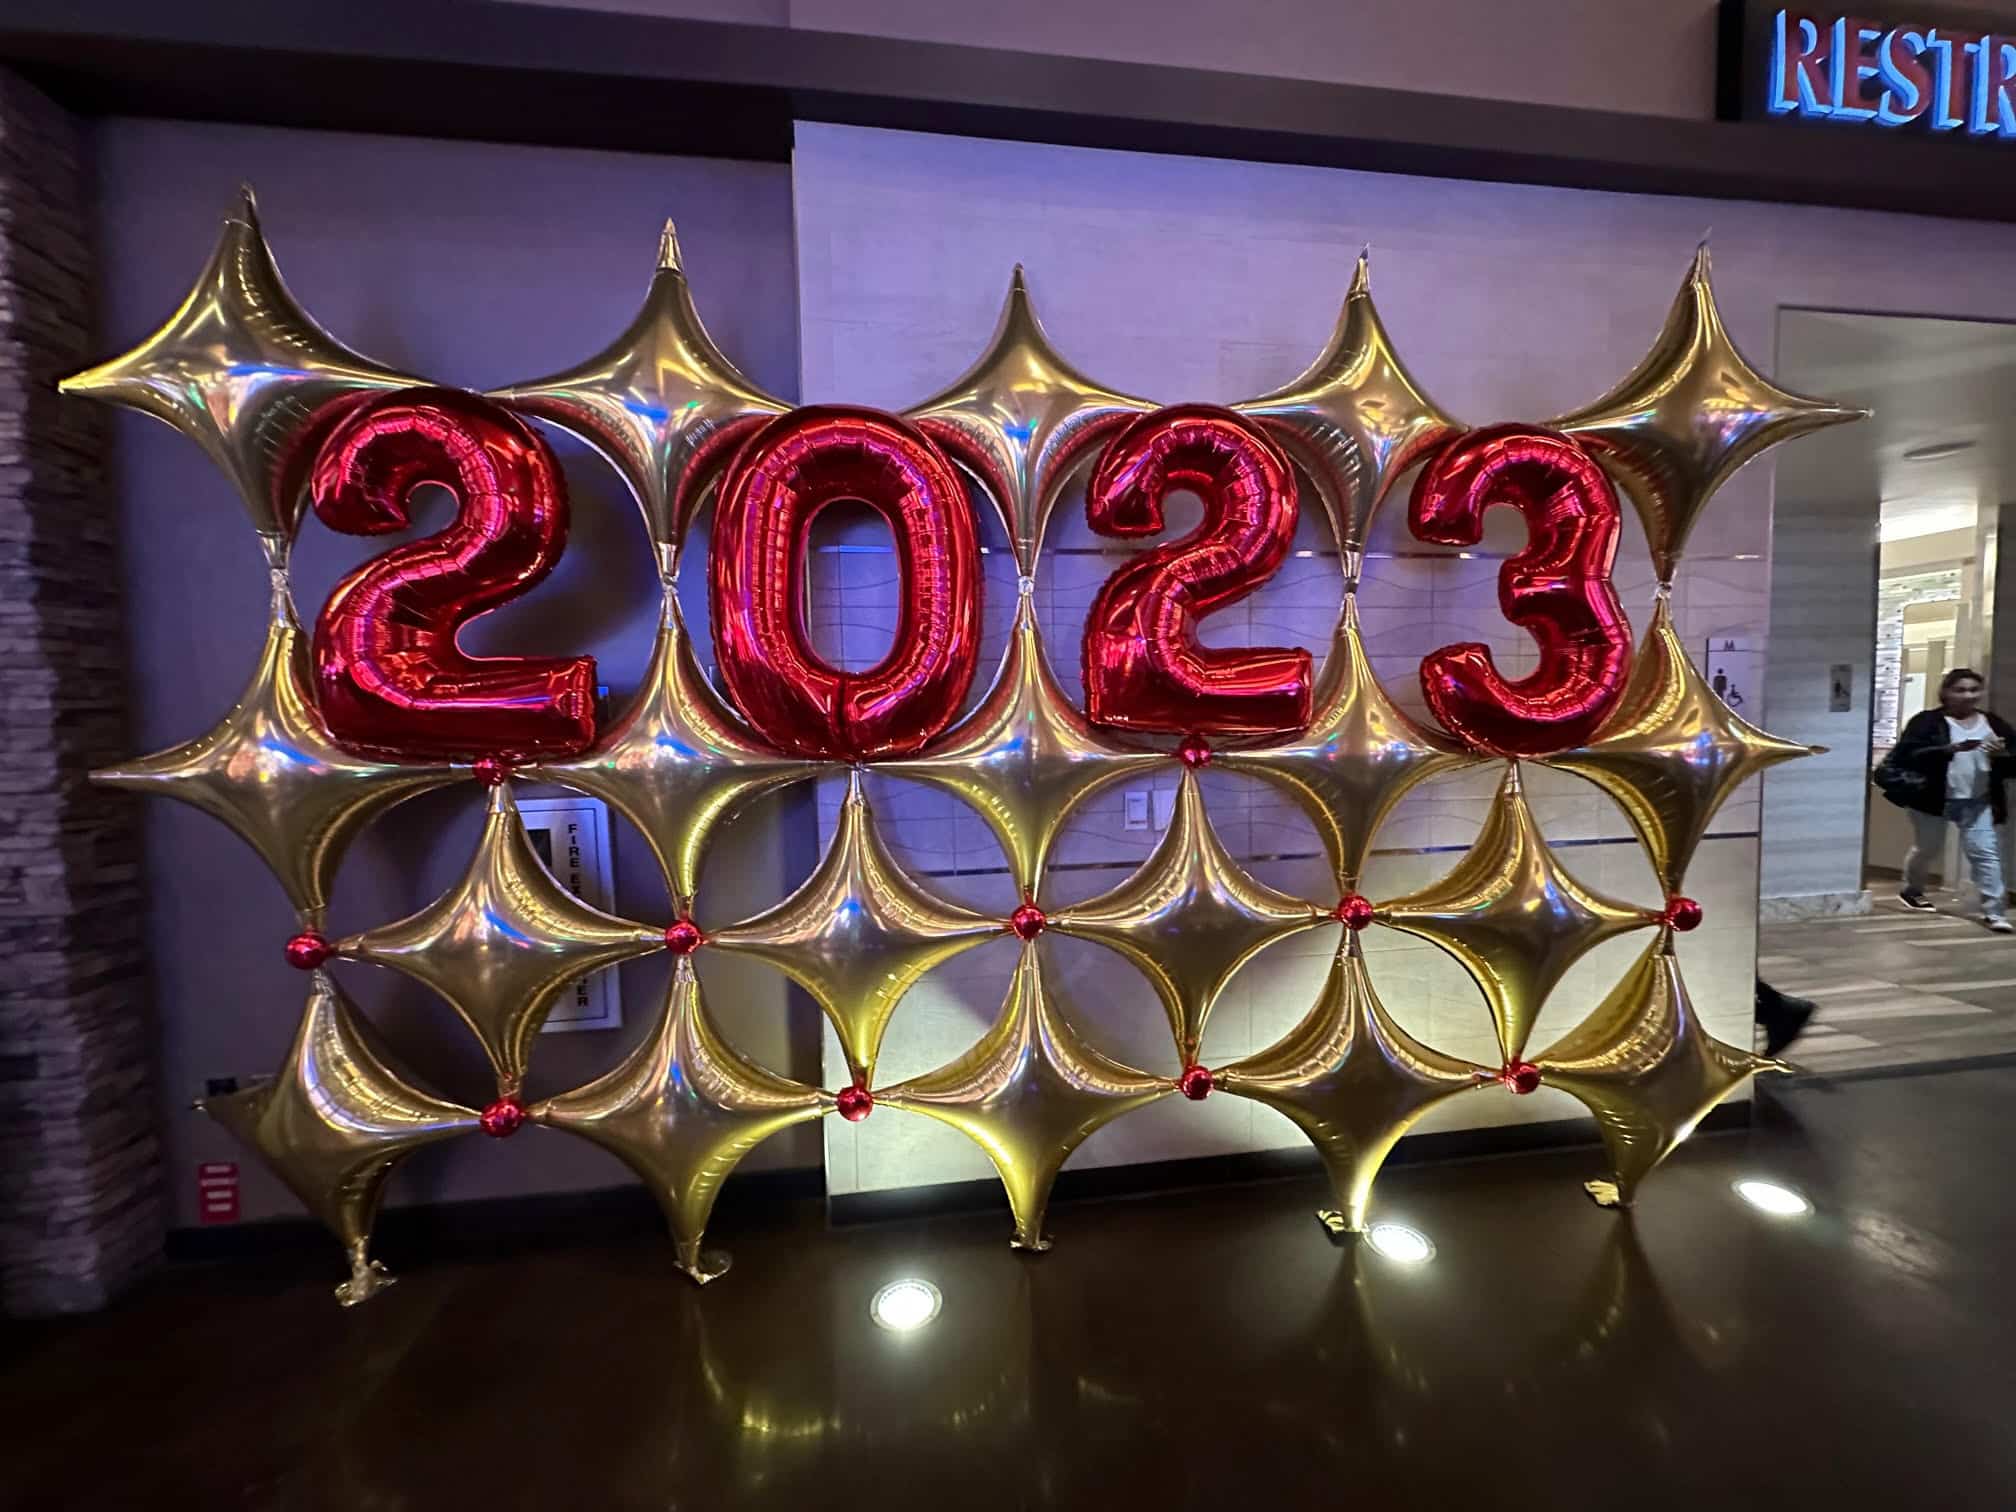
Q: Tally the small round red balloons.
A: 11